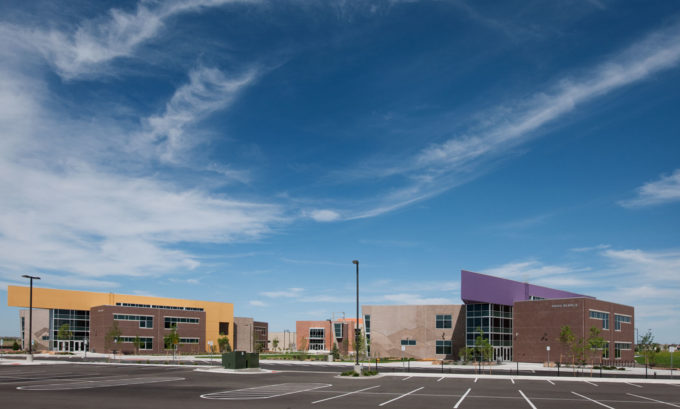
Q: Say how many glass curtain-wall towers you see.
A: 2